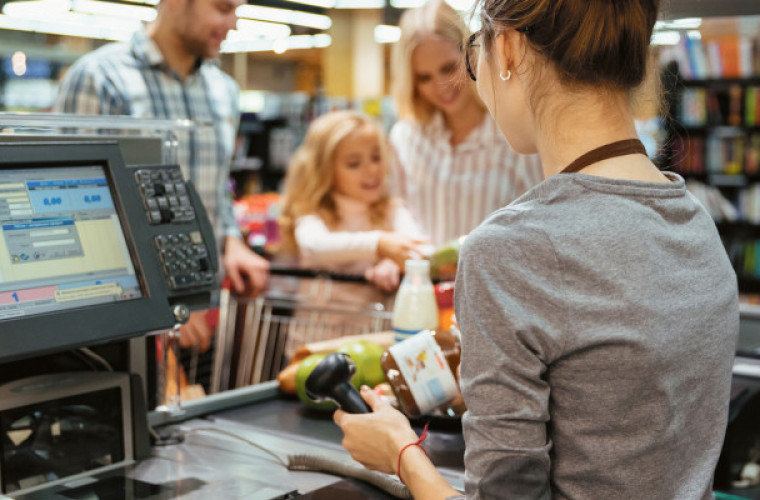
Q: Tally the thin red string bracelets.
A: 1